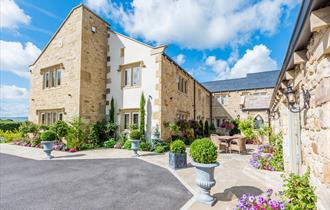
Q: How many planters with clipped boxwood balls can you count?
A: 4